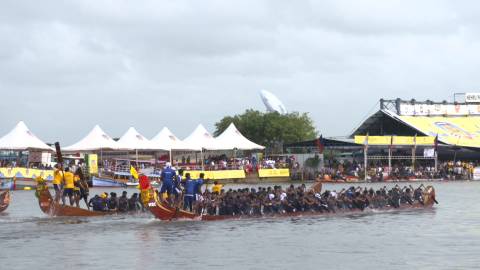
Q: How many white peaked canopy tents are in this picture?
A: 6